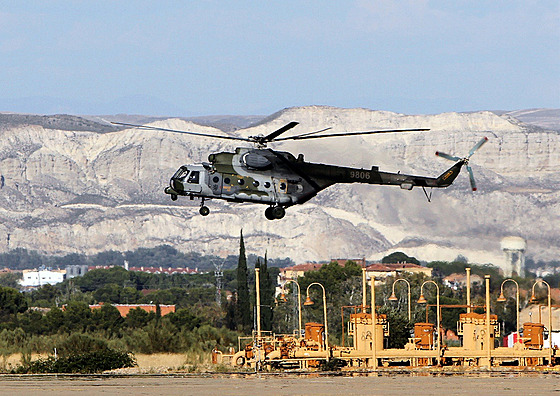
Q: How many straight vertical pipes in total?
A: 5